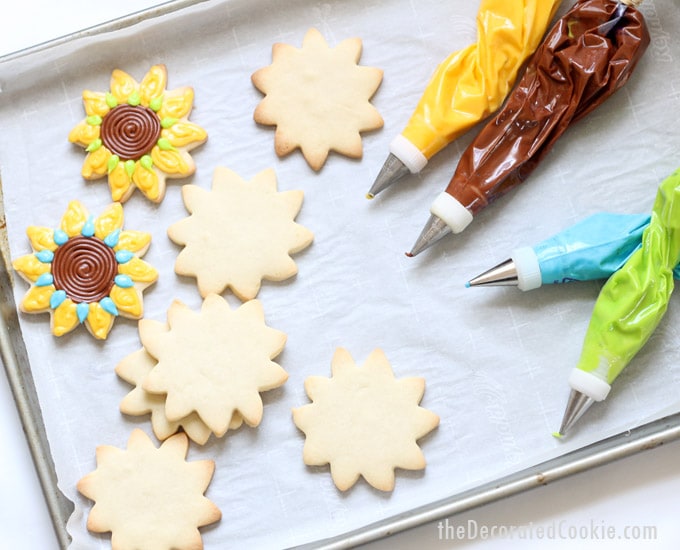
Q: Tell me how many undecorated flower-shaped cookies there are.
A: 6